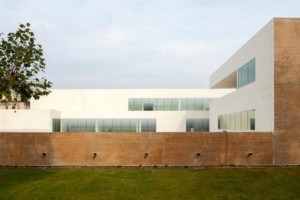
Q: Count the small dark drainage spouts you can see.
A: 5